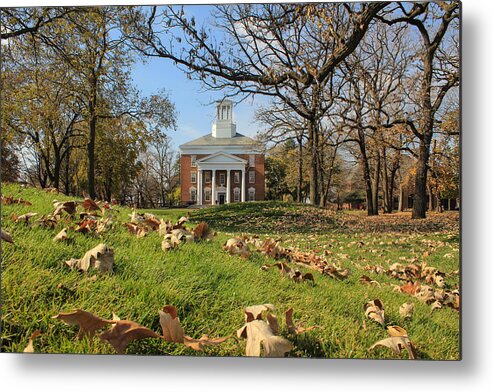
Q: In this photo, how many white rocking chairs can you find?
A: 0